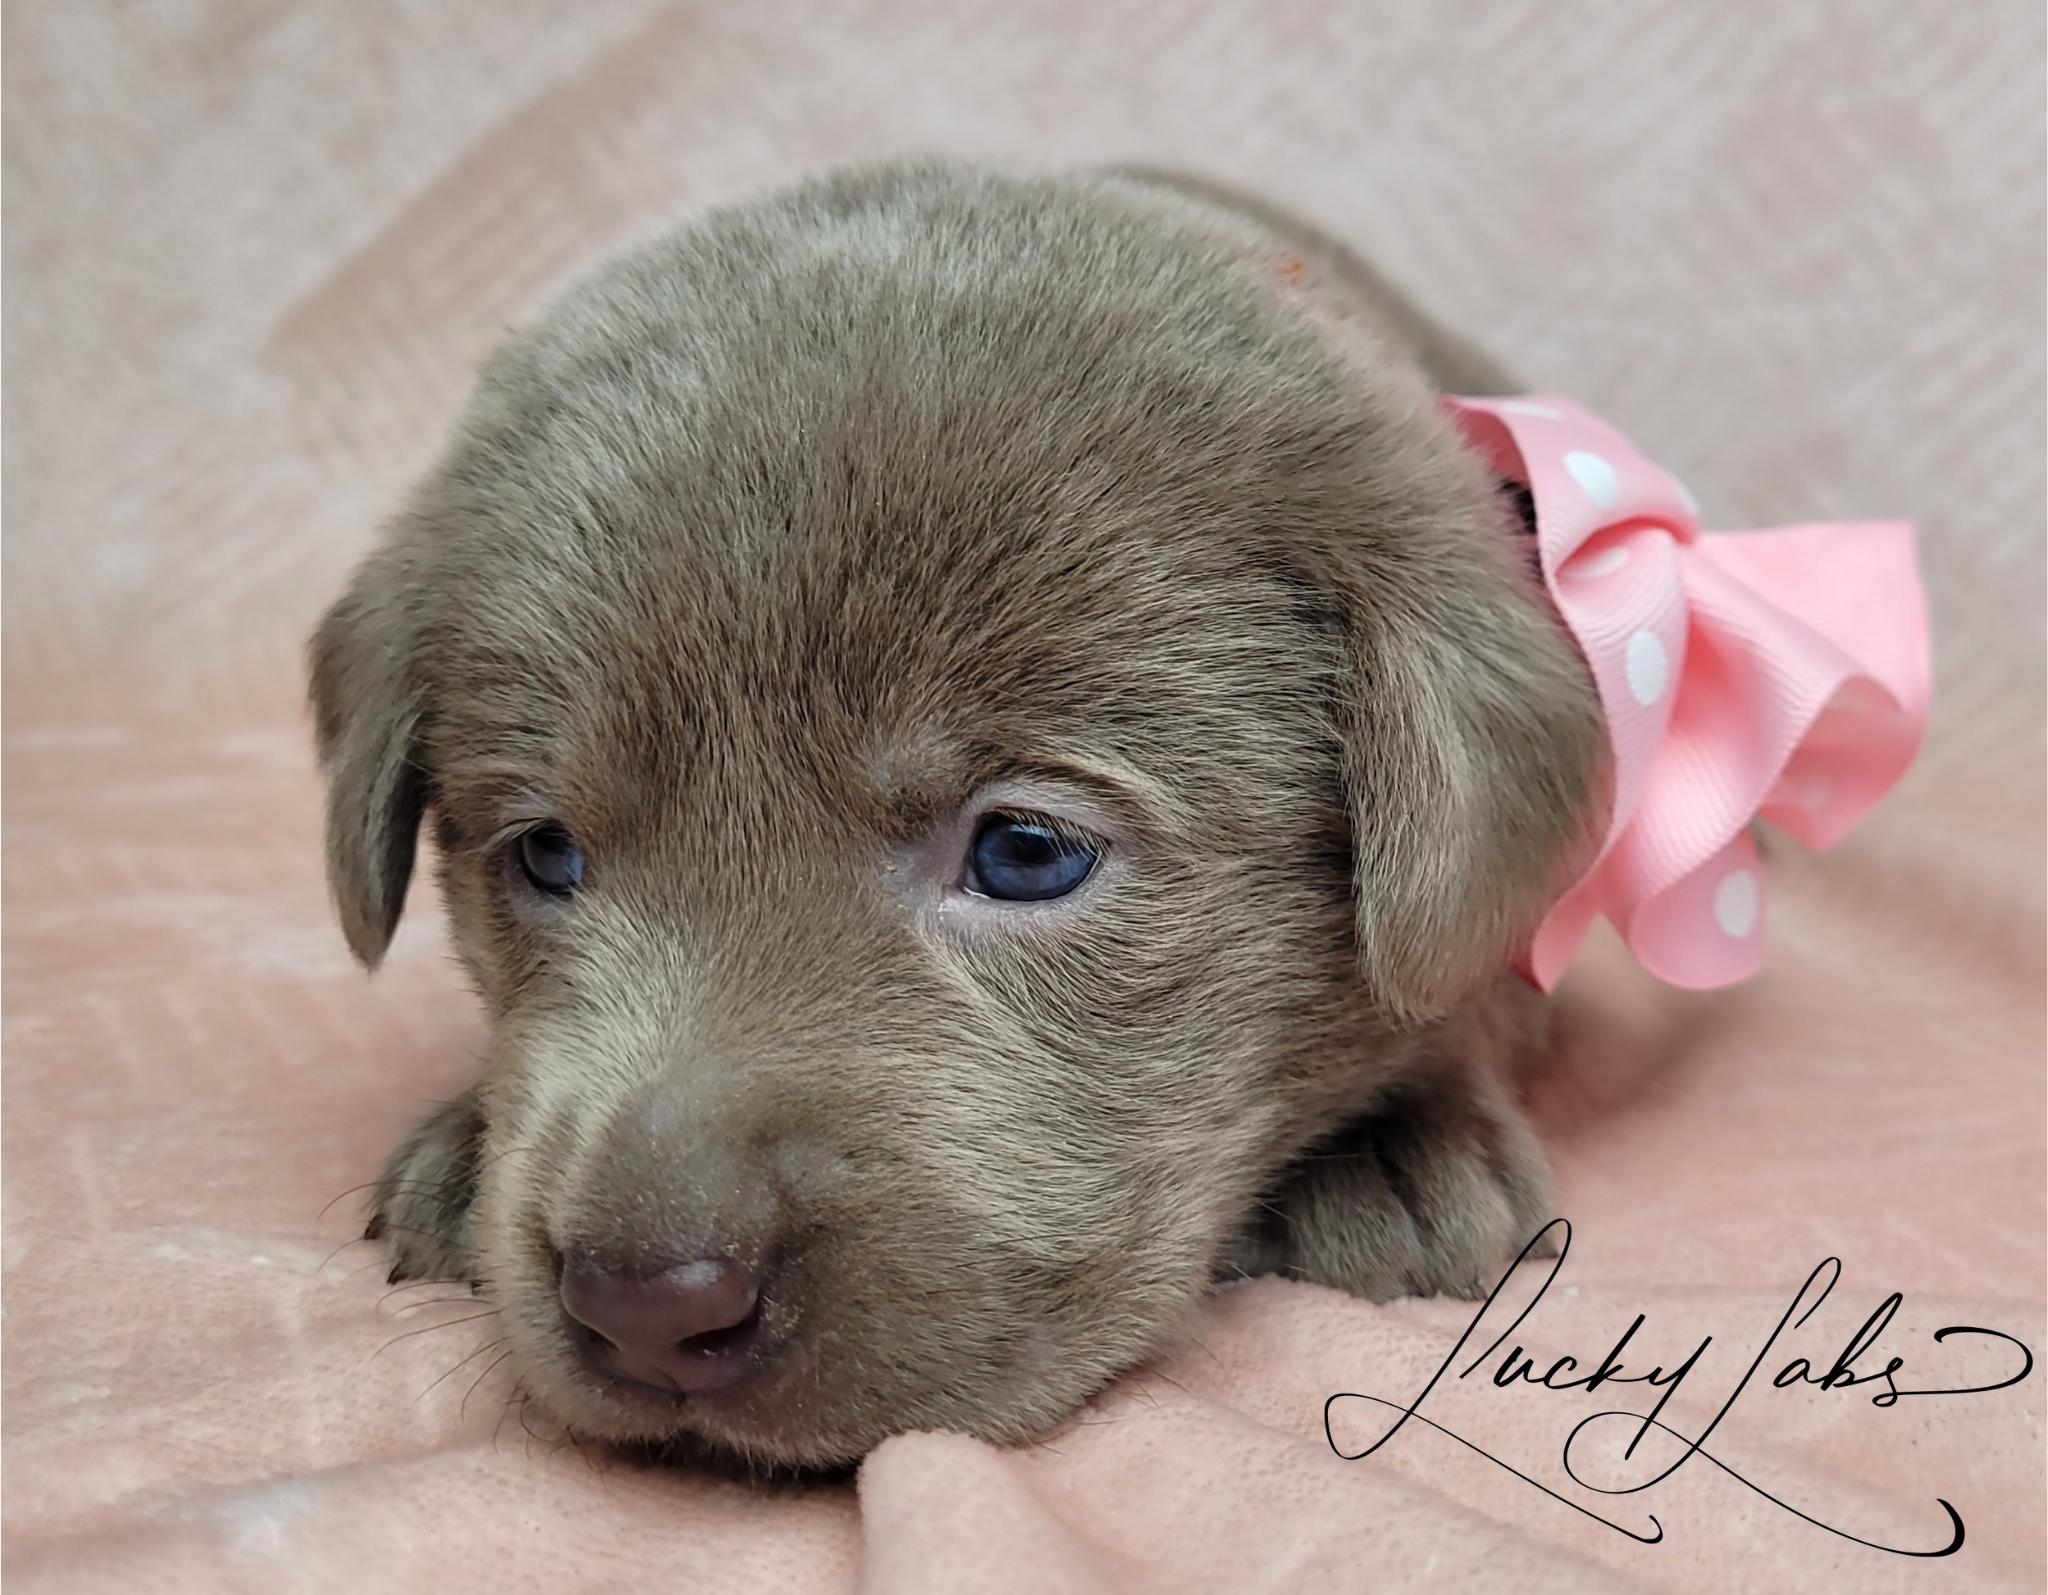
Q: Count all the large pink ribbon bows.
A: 1